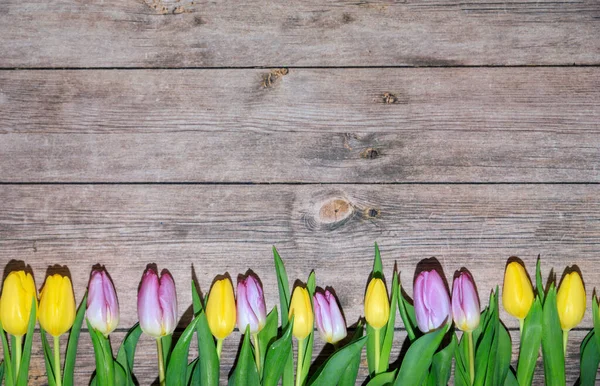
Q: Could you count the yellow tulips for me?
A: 7